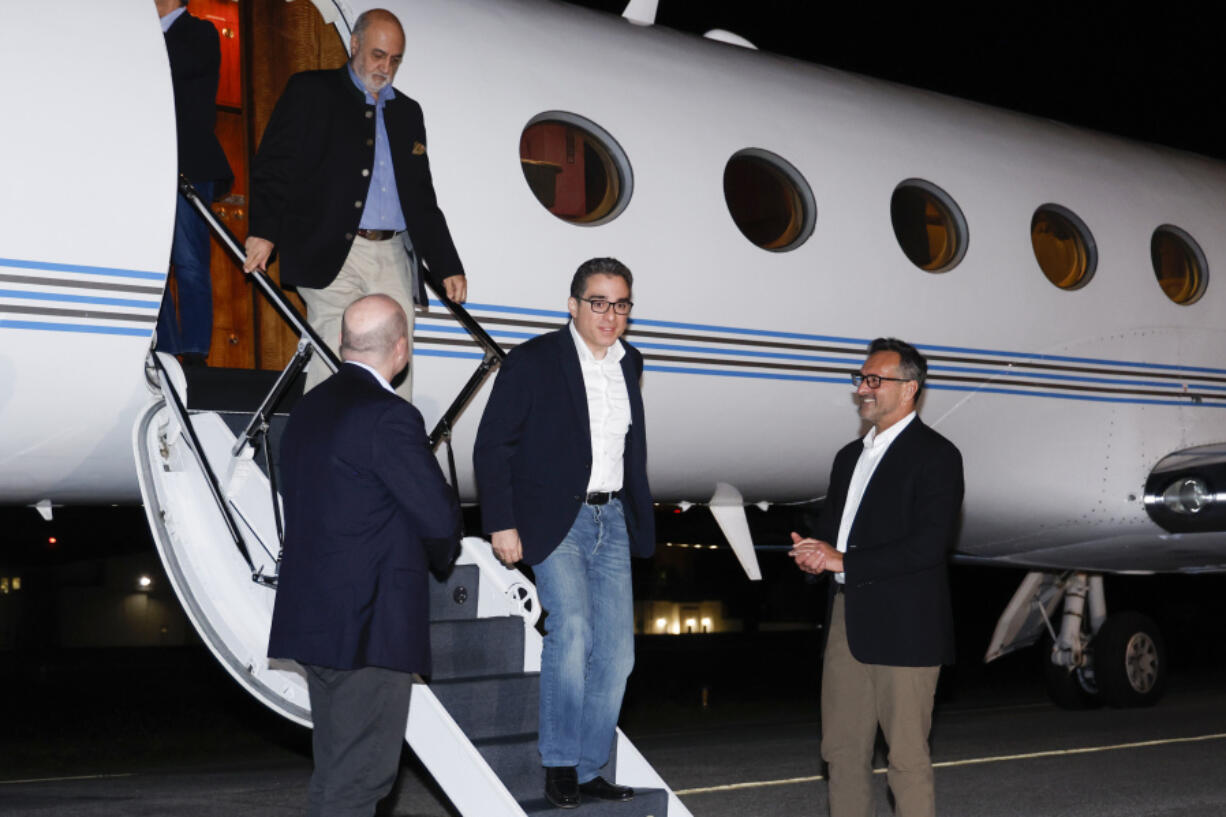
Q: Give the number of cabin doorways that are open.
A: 1